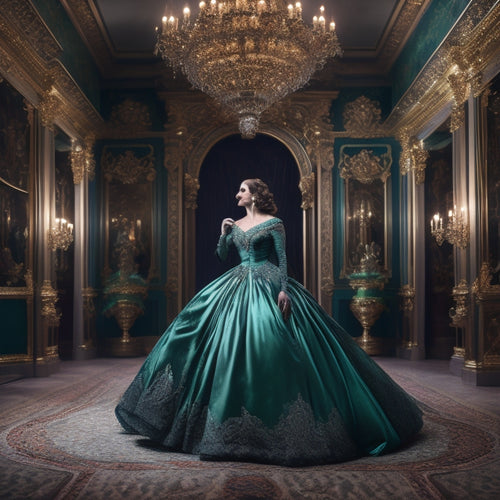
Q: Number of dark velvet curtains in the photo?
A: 1